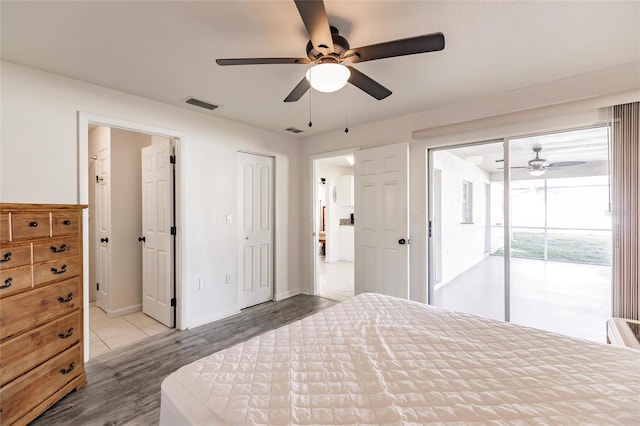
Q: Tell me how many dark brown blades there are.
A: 5